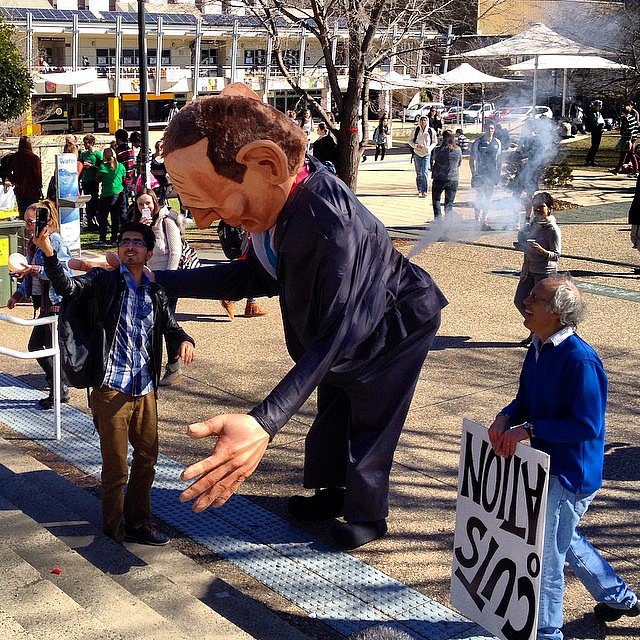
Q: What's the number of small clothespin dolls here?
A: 0